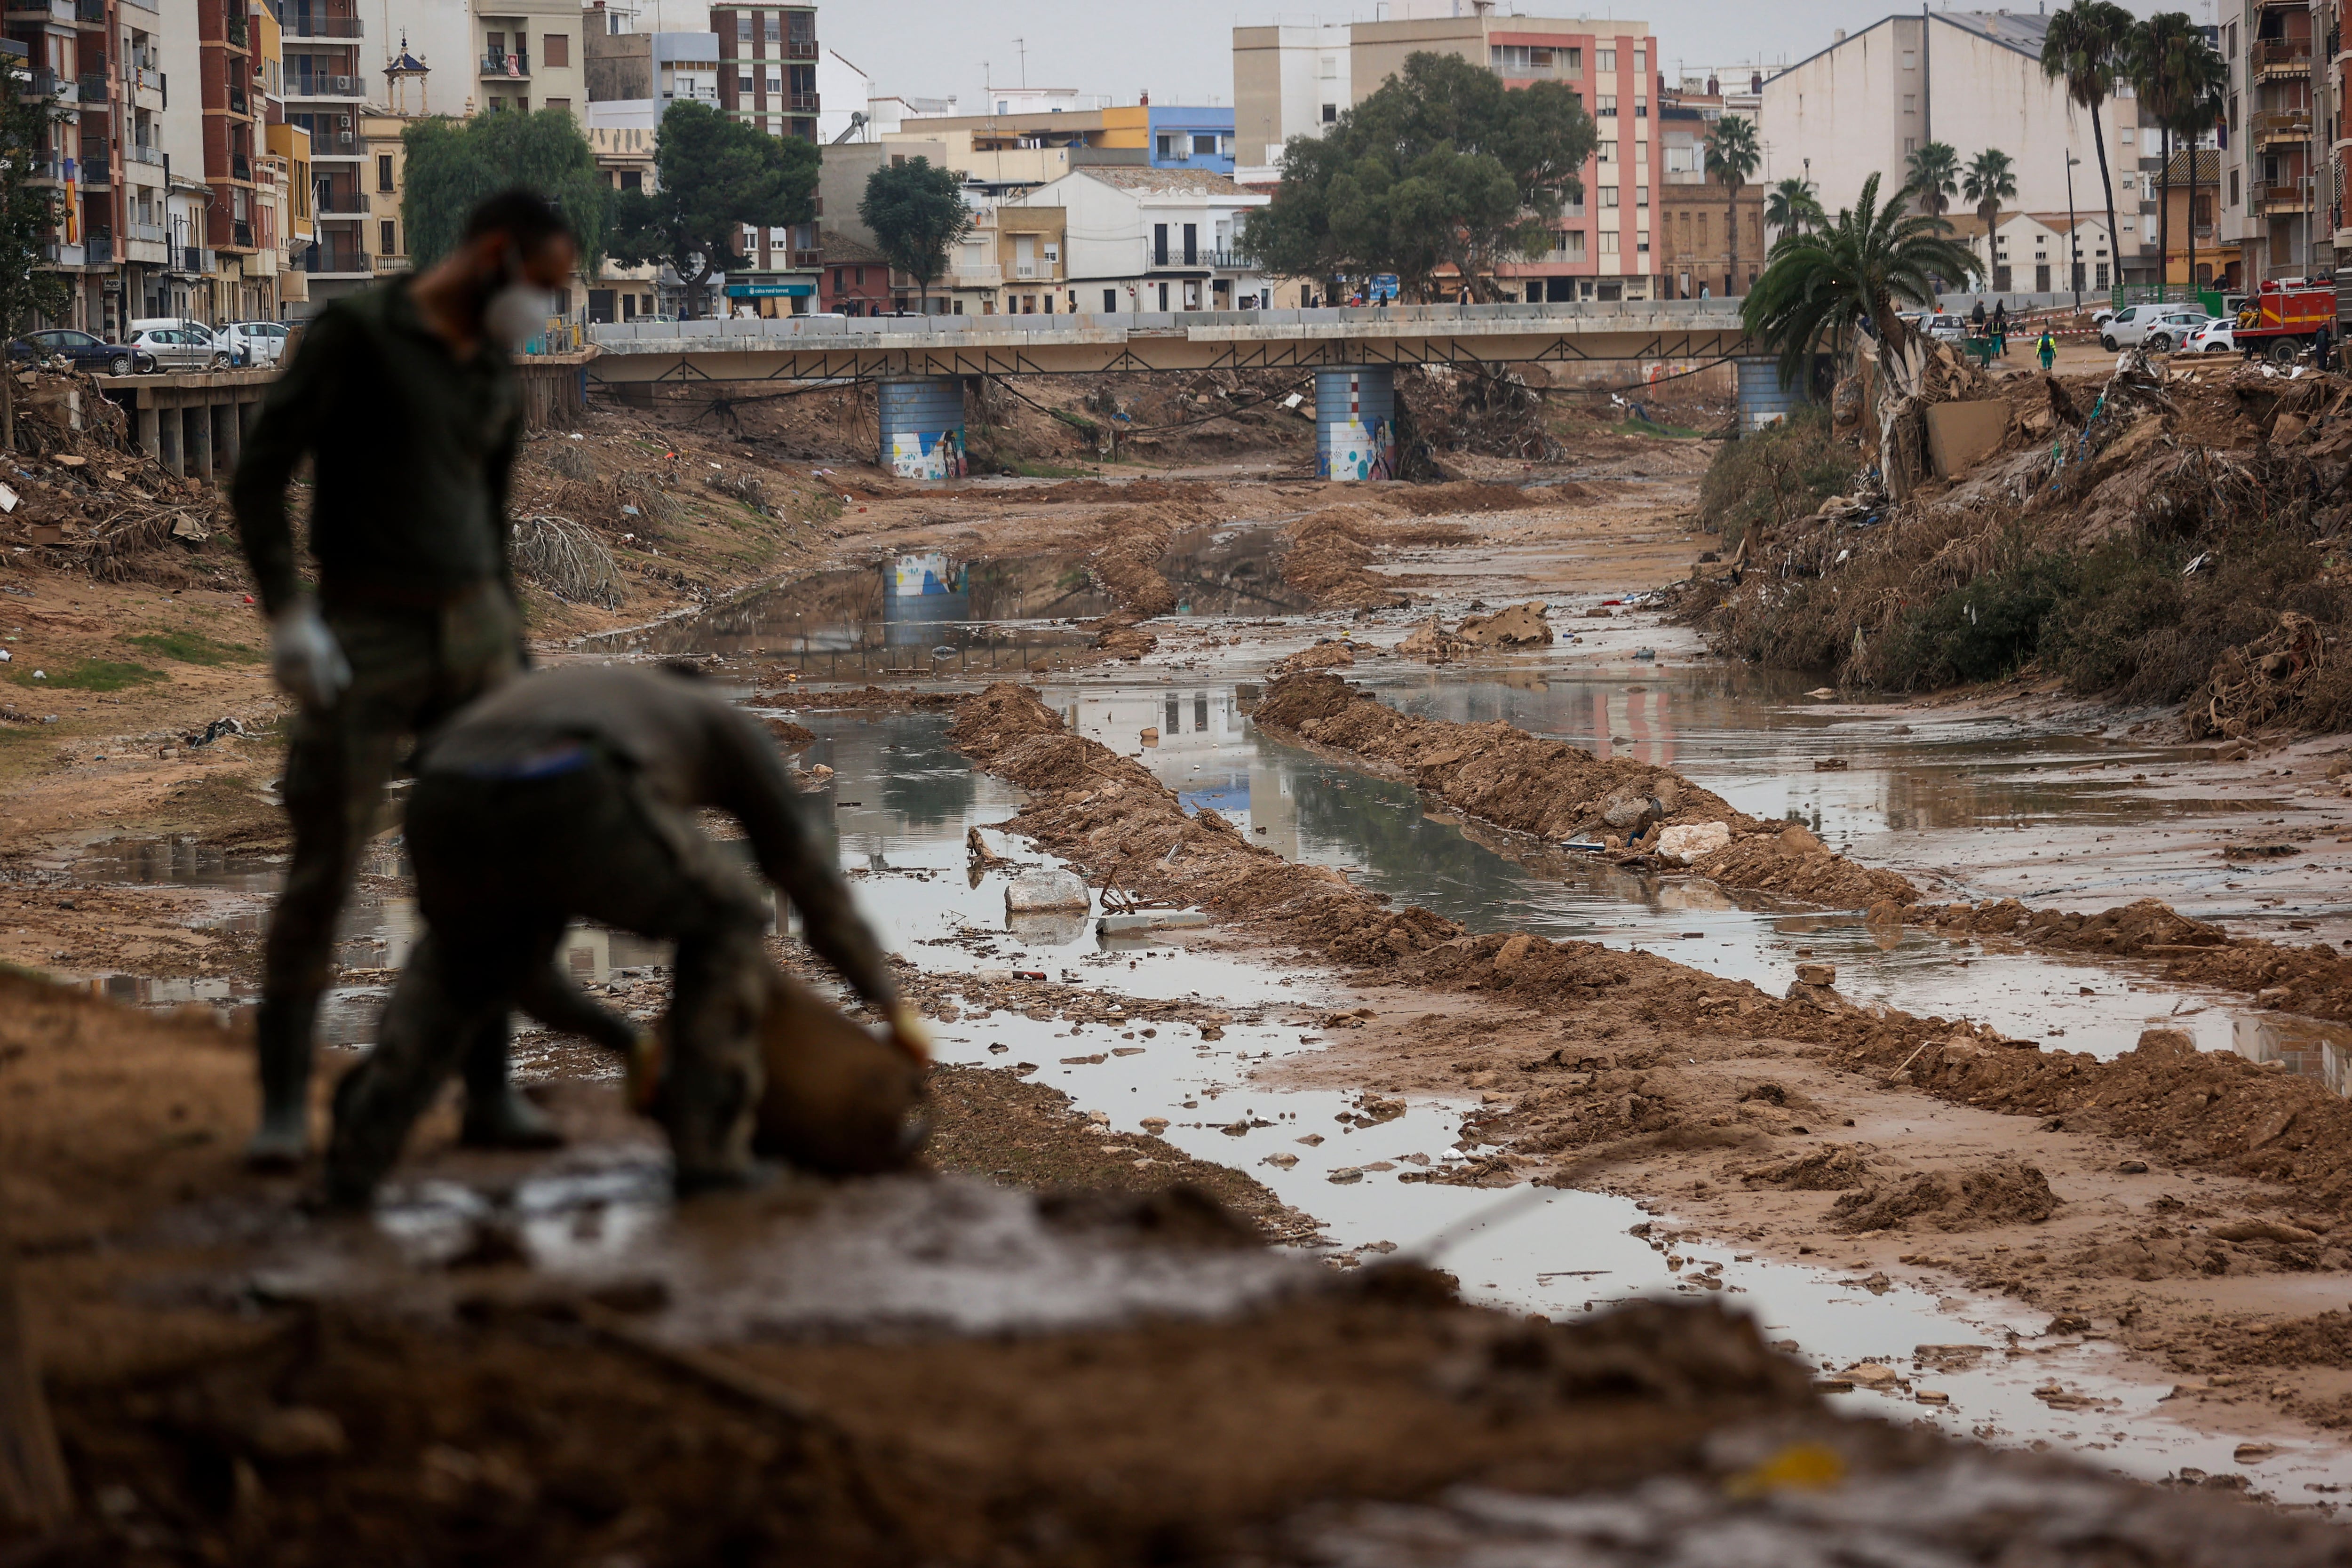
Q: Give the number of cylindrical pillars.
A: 3